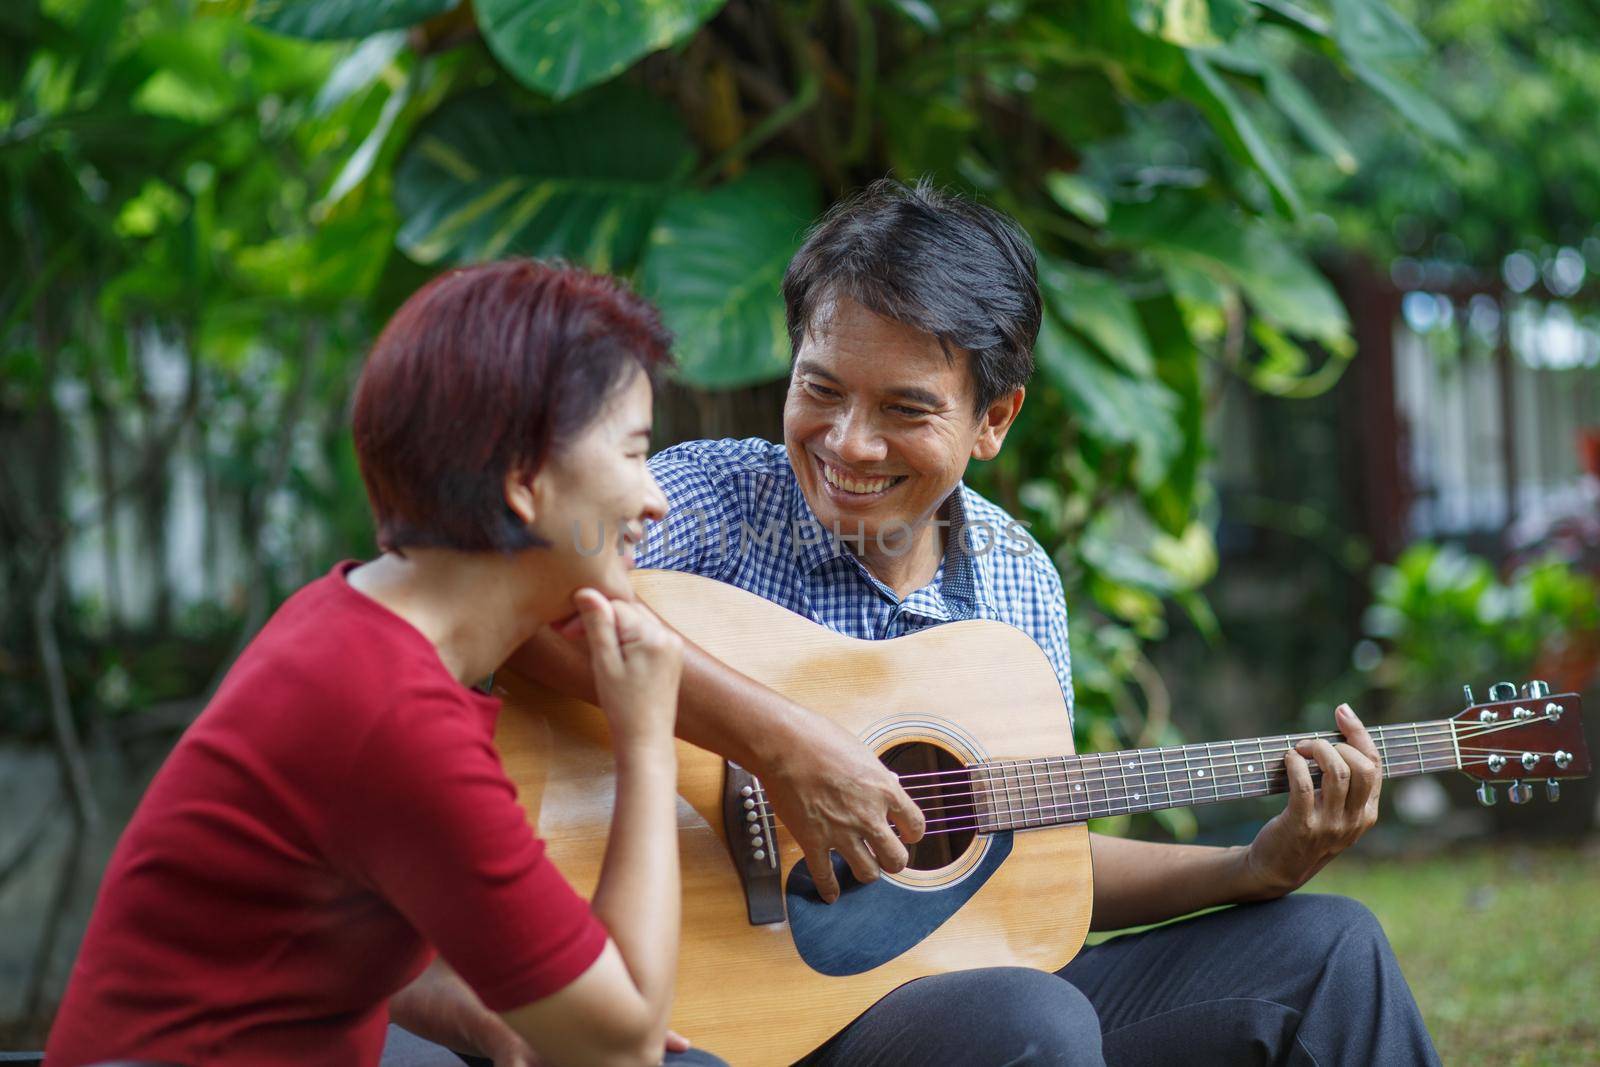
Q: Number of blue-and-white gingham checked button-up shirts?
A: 1